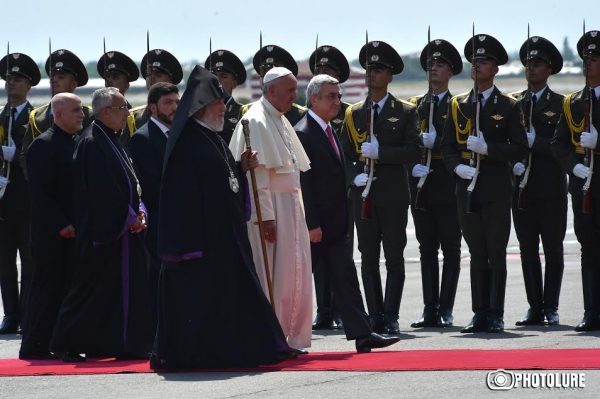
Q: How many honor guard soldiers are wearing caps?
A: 12